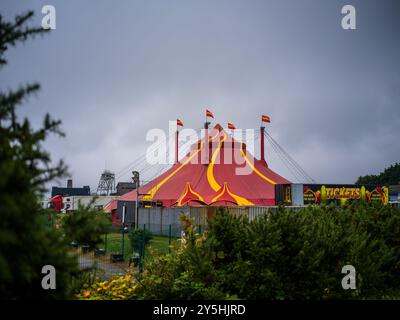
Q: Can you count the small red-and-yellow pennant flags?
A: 4